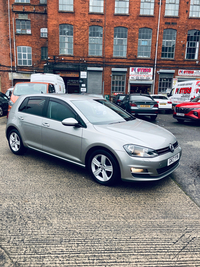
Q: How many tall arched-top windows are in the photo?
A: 6